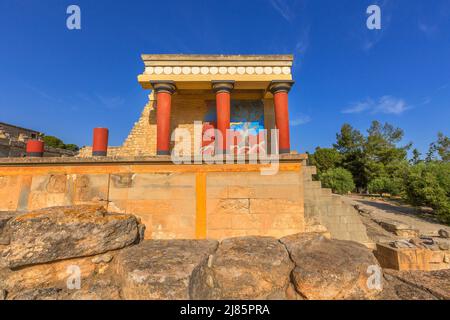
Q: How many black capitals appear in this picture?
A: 3